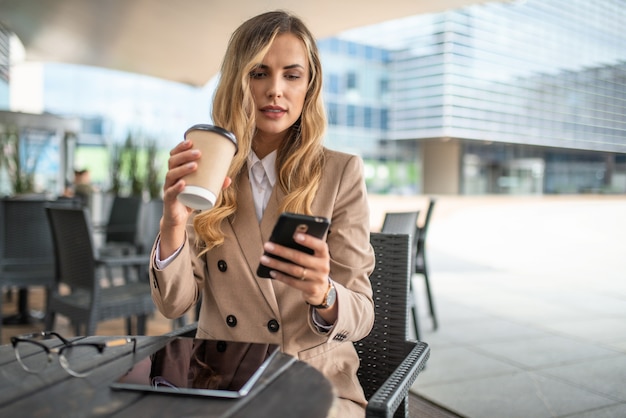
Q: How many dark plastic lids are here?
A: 1